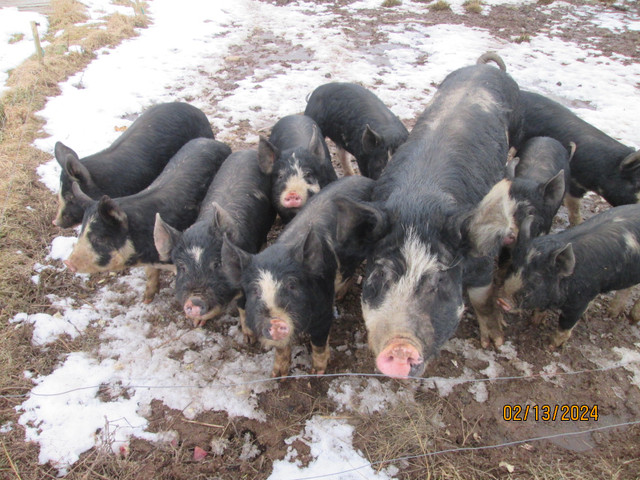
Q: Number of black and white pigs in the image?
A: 10